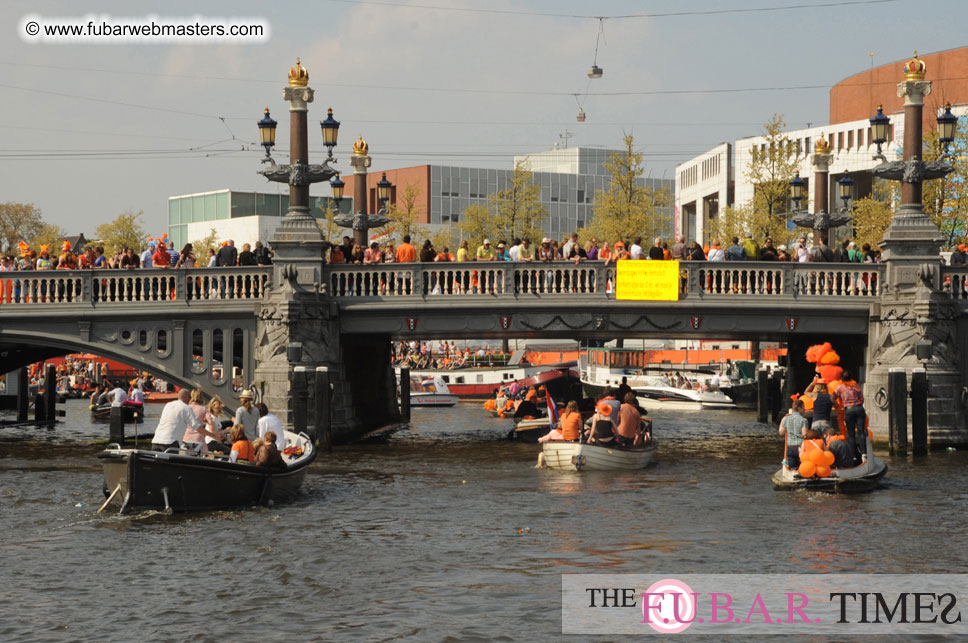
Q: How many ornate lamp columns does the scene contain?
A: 4